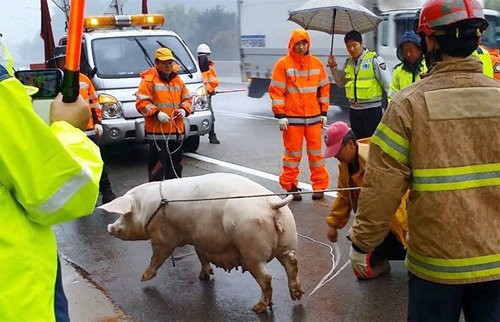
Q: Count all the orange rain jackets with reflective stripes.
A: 4